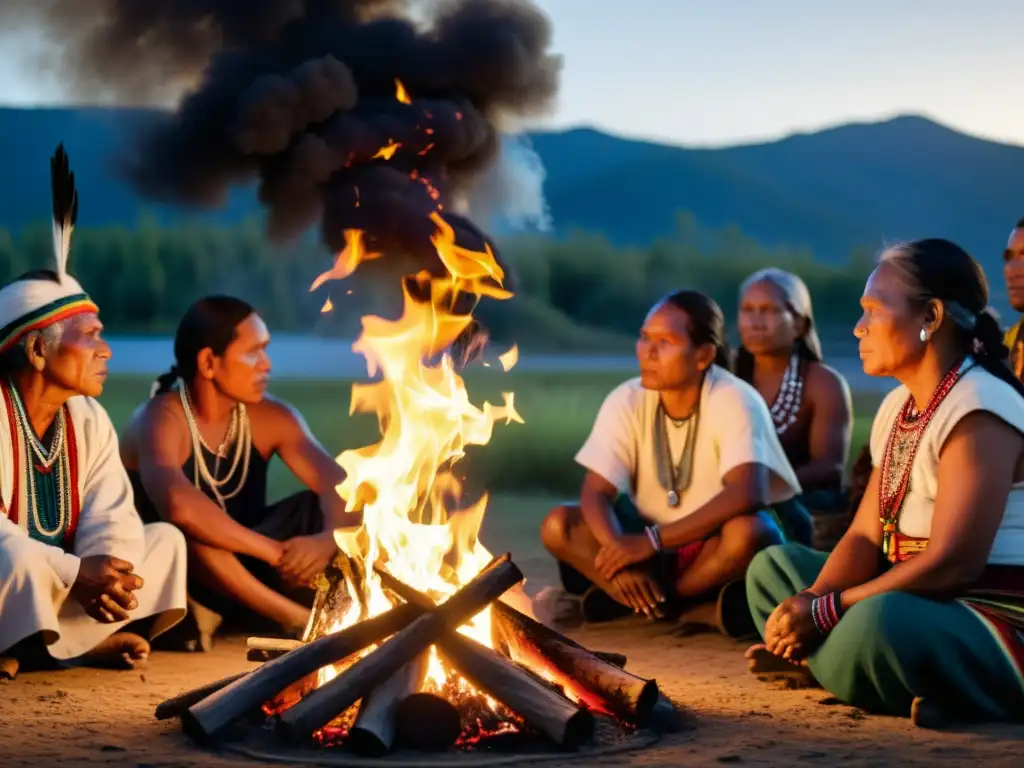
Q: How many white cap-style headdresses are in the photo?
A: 1